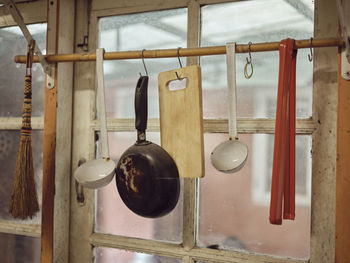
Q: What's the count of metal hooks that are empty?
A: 1